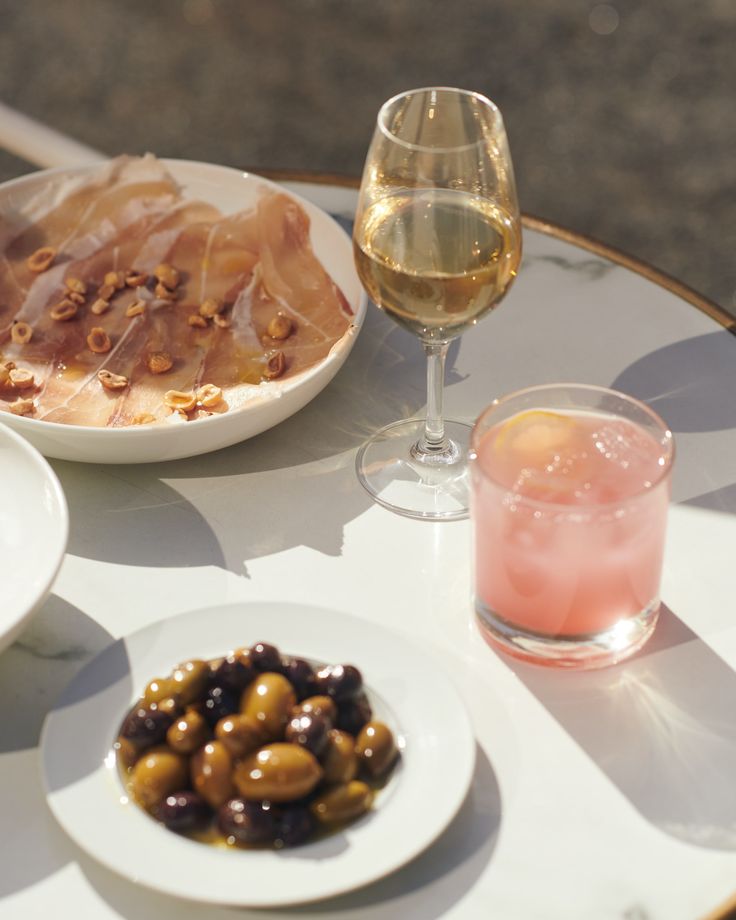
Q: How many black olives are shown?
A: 11